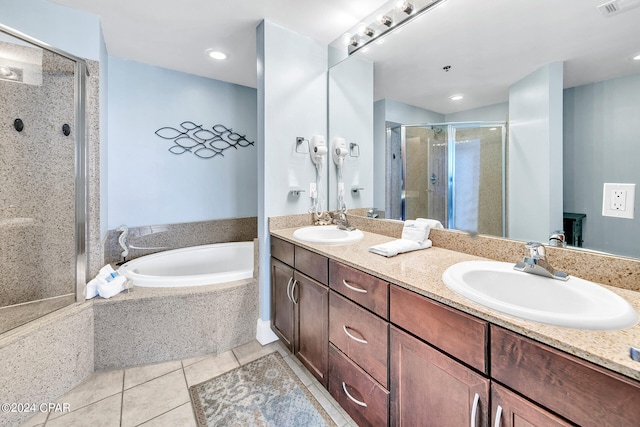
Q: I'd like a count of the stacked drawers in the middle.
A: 3